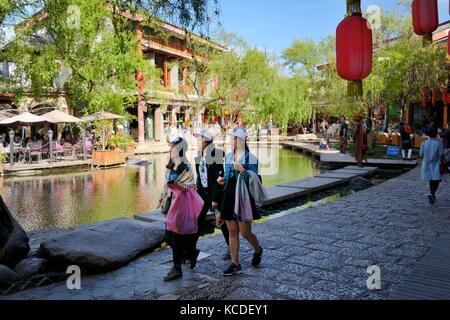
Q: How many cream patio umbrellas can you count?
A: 3